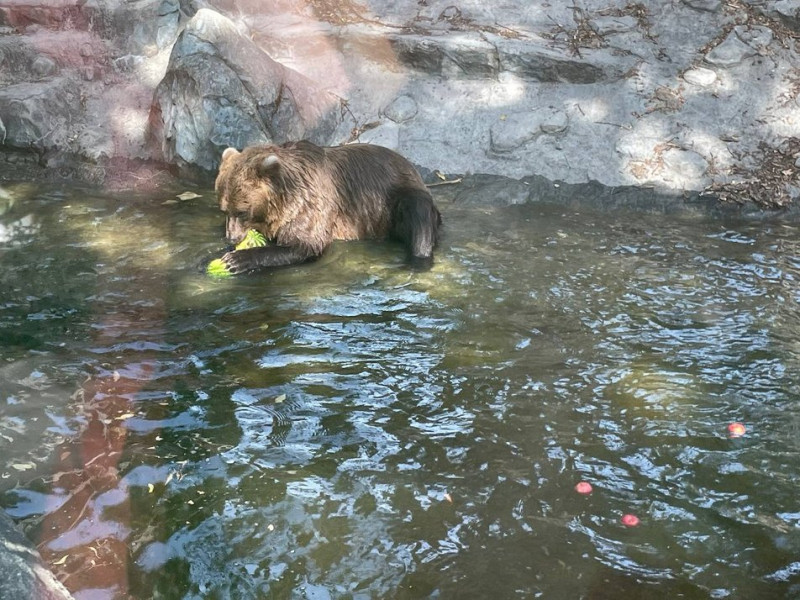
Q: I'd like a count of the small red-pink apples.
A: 3